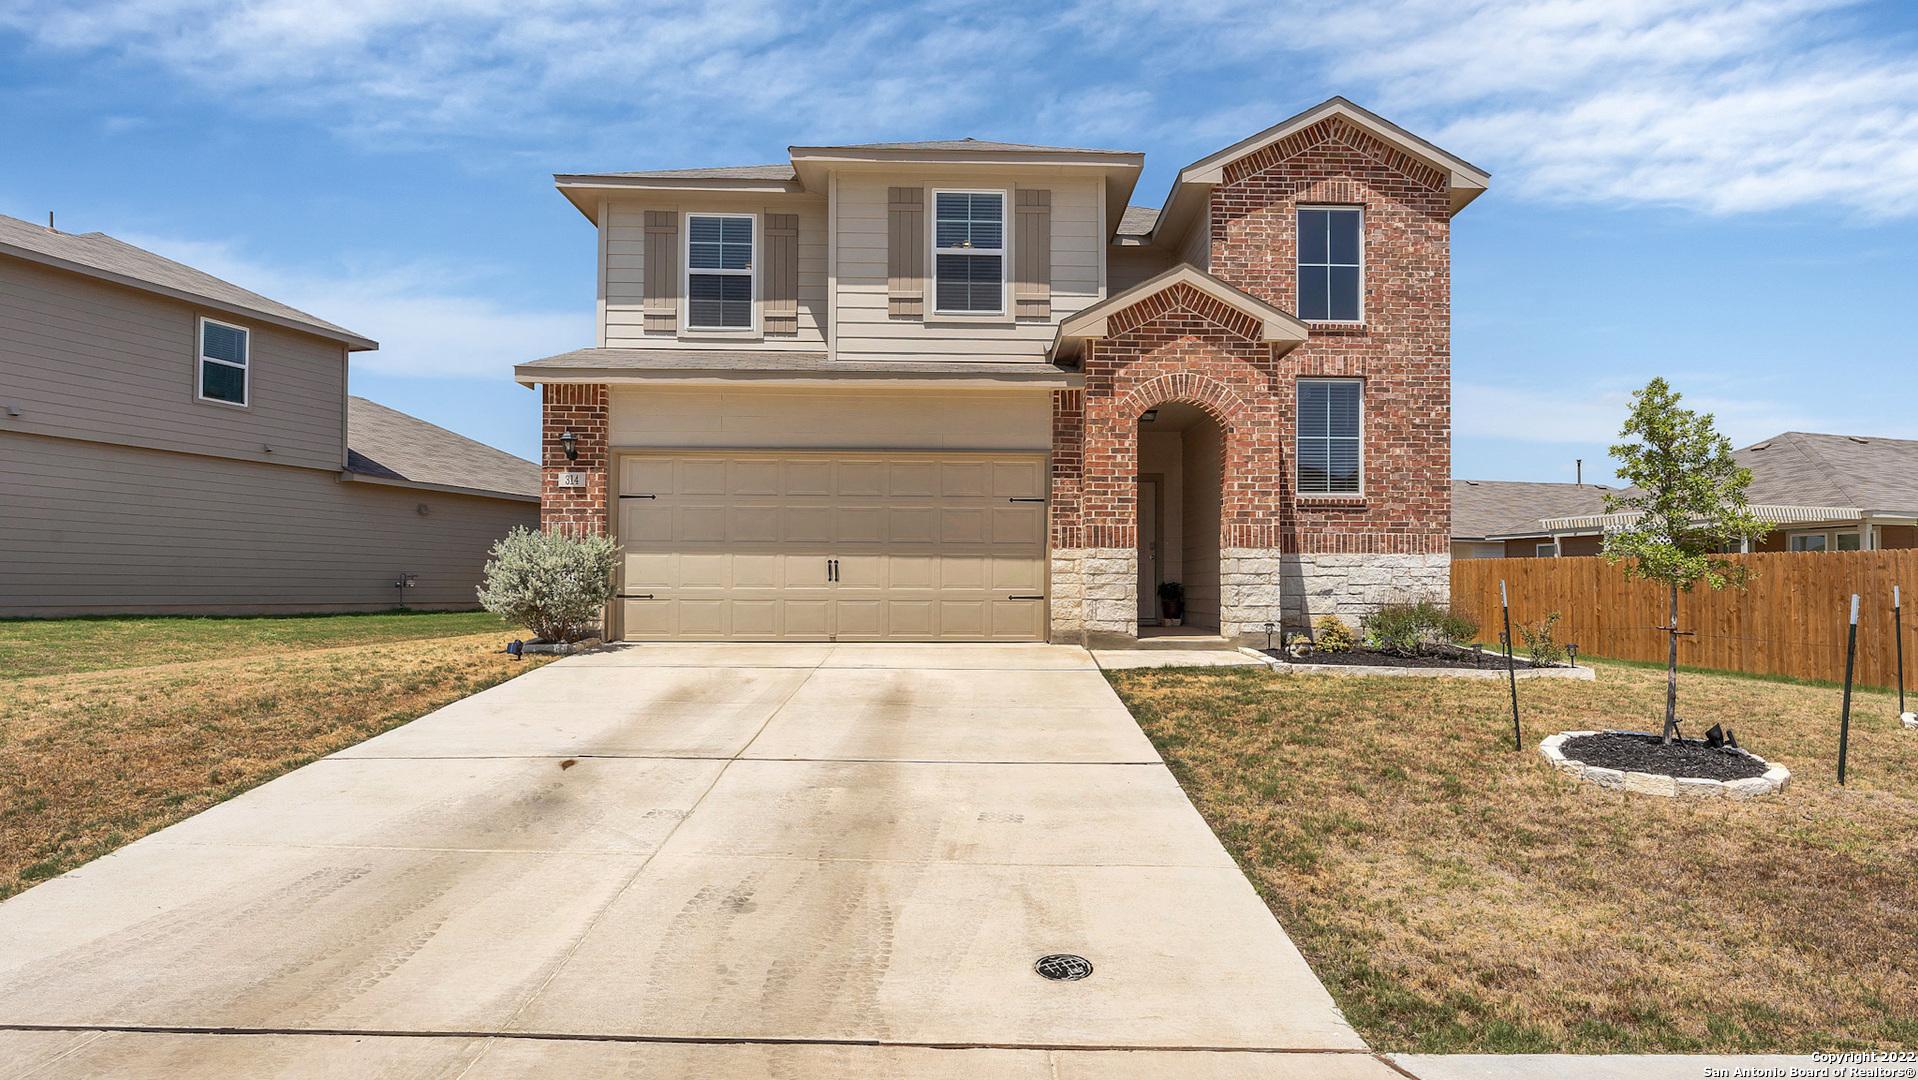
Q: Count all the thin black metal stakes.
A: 3